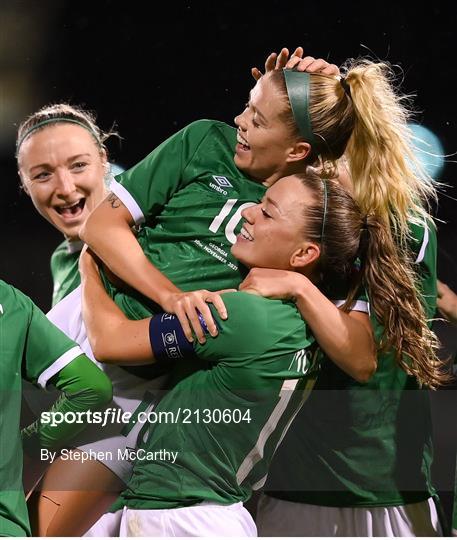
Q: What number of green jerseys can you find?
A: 5